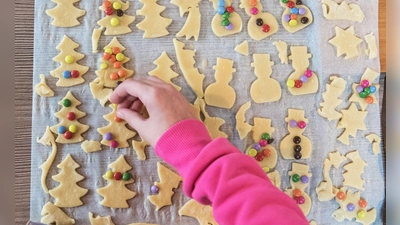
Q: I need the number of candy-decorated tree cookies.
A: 6